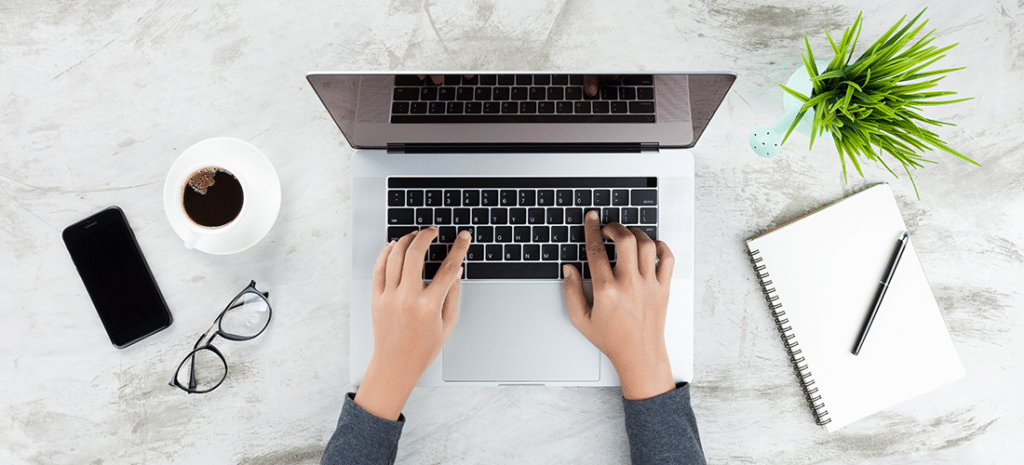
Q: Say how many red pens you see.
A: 0